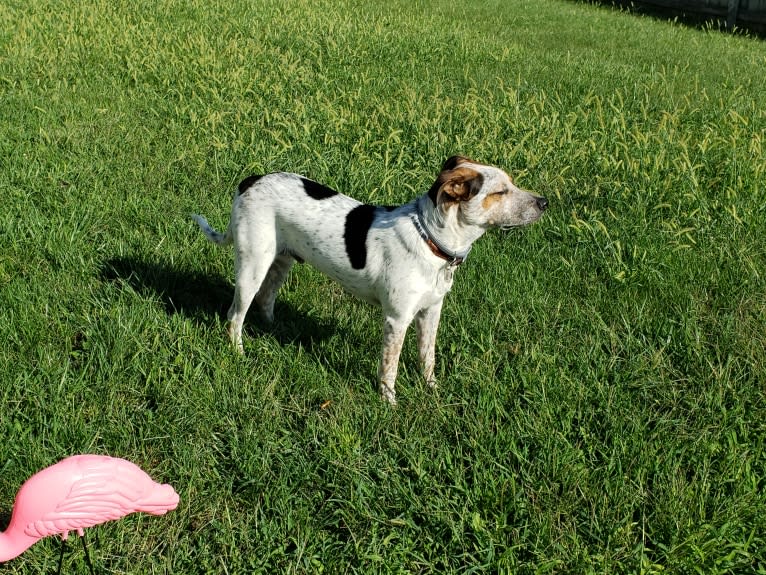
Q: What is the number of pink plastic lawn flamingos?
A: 1